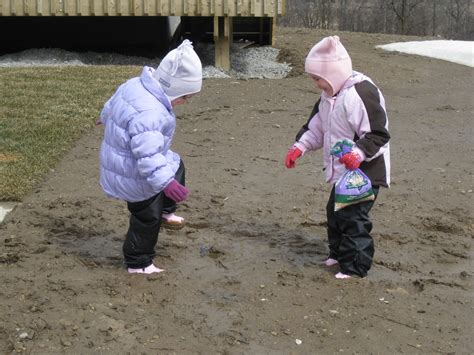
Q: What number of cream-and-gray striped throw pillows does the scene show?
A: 0